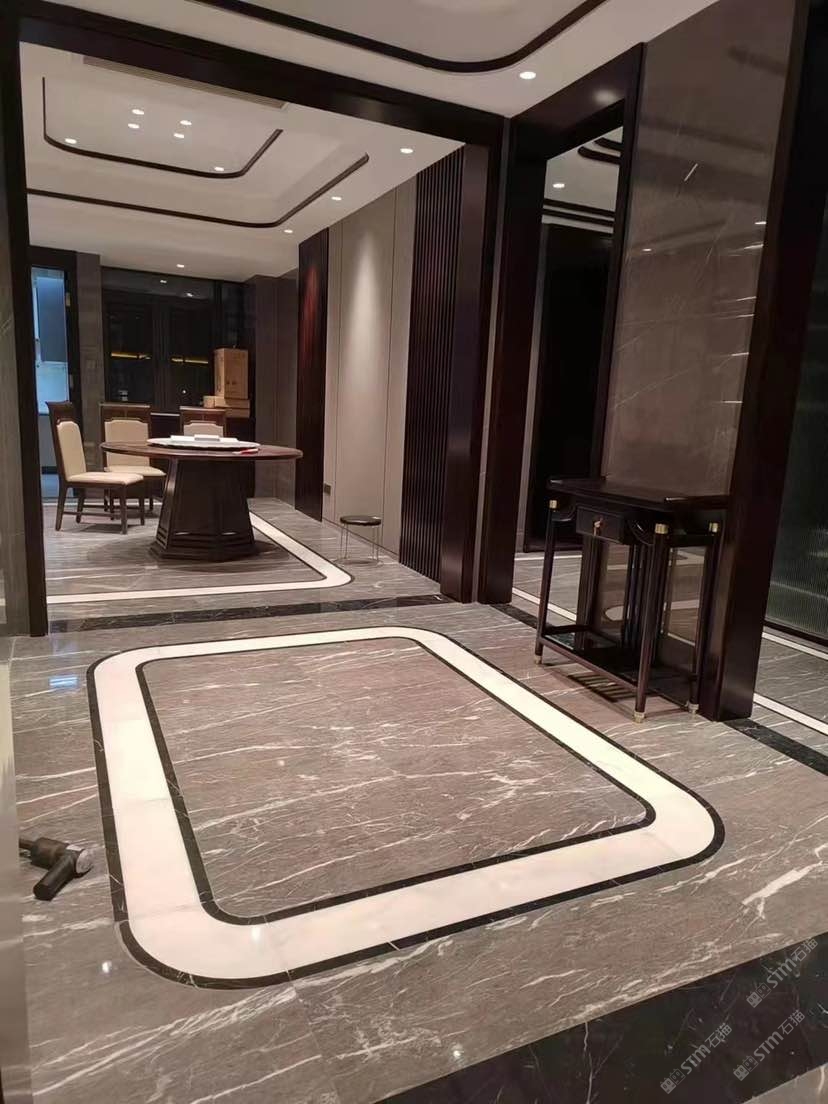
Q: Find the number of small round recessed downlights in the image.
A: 12